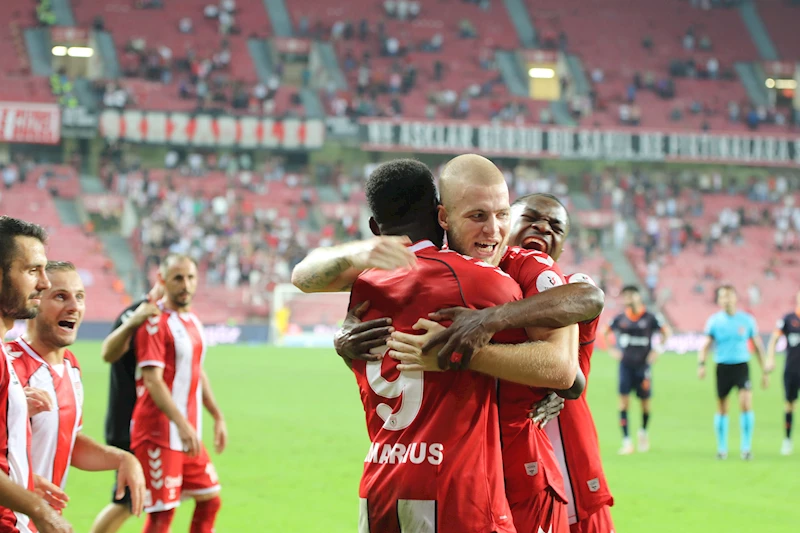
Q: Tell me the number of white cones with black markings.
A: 0